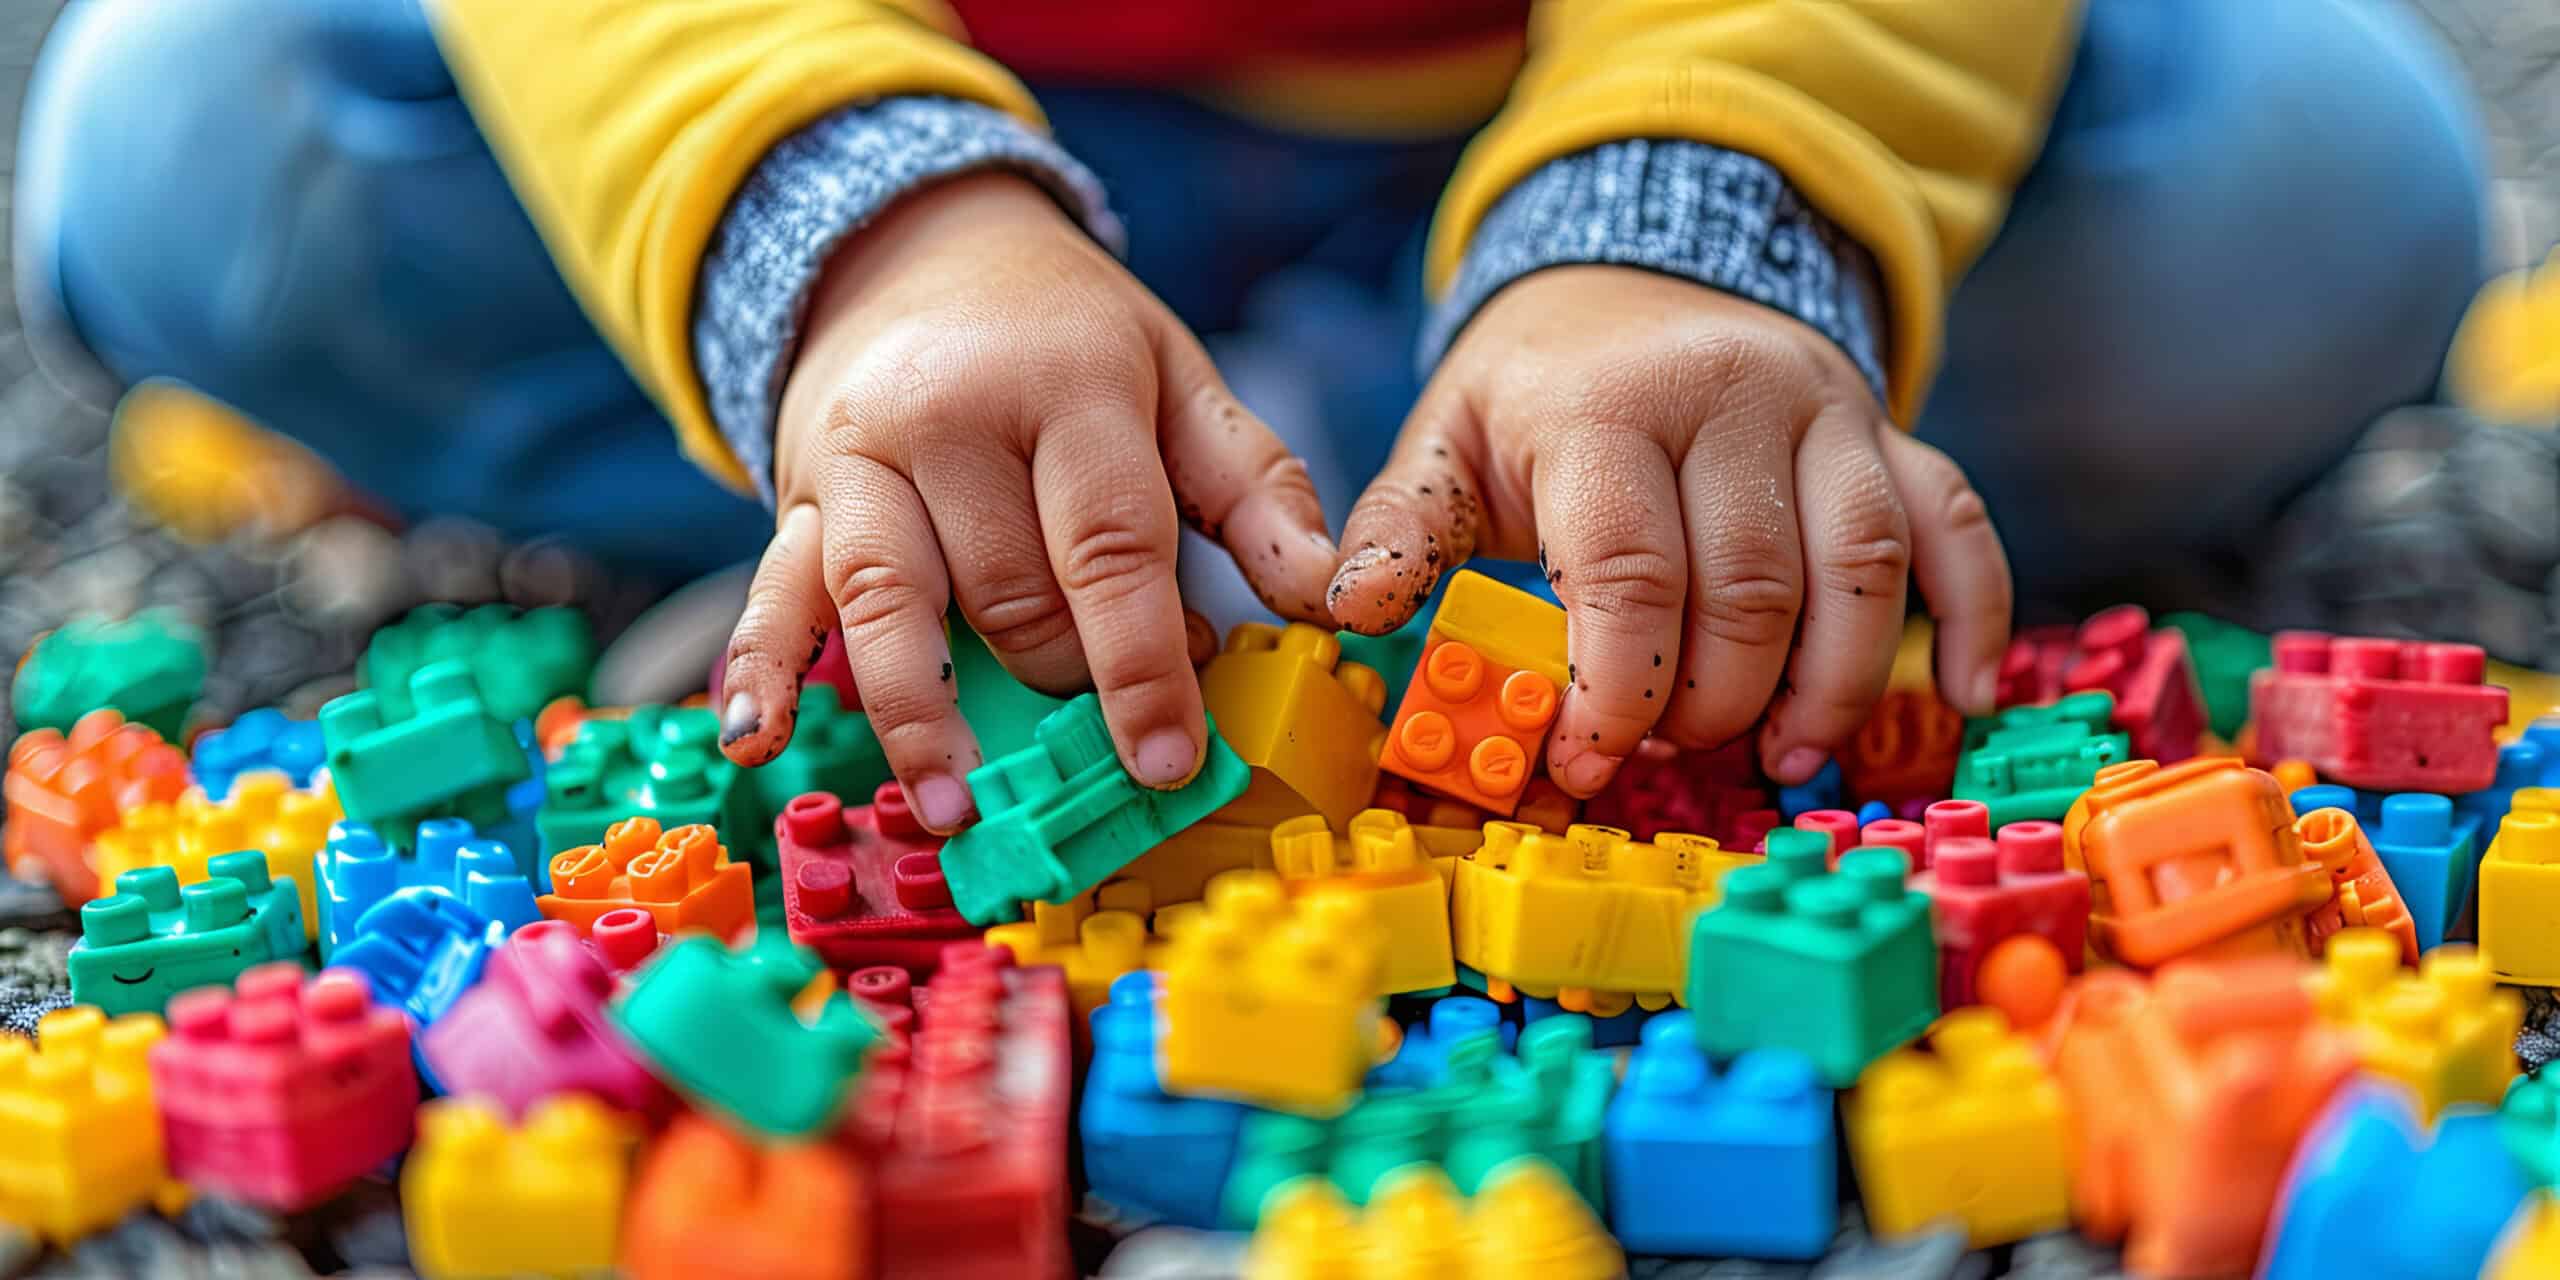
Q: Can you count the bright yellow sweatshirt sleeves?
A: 2